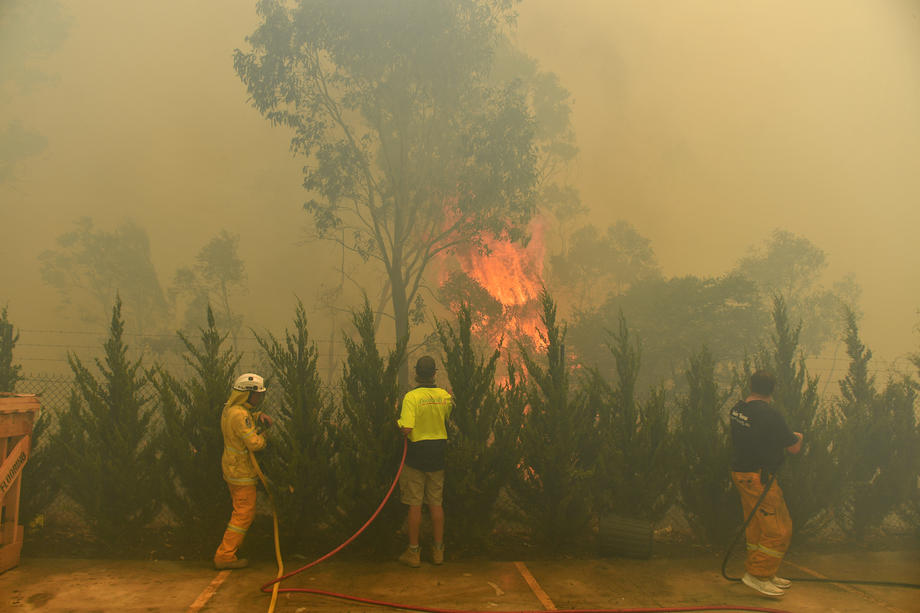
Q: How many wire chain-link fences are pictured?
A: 1